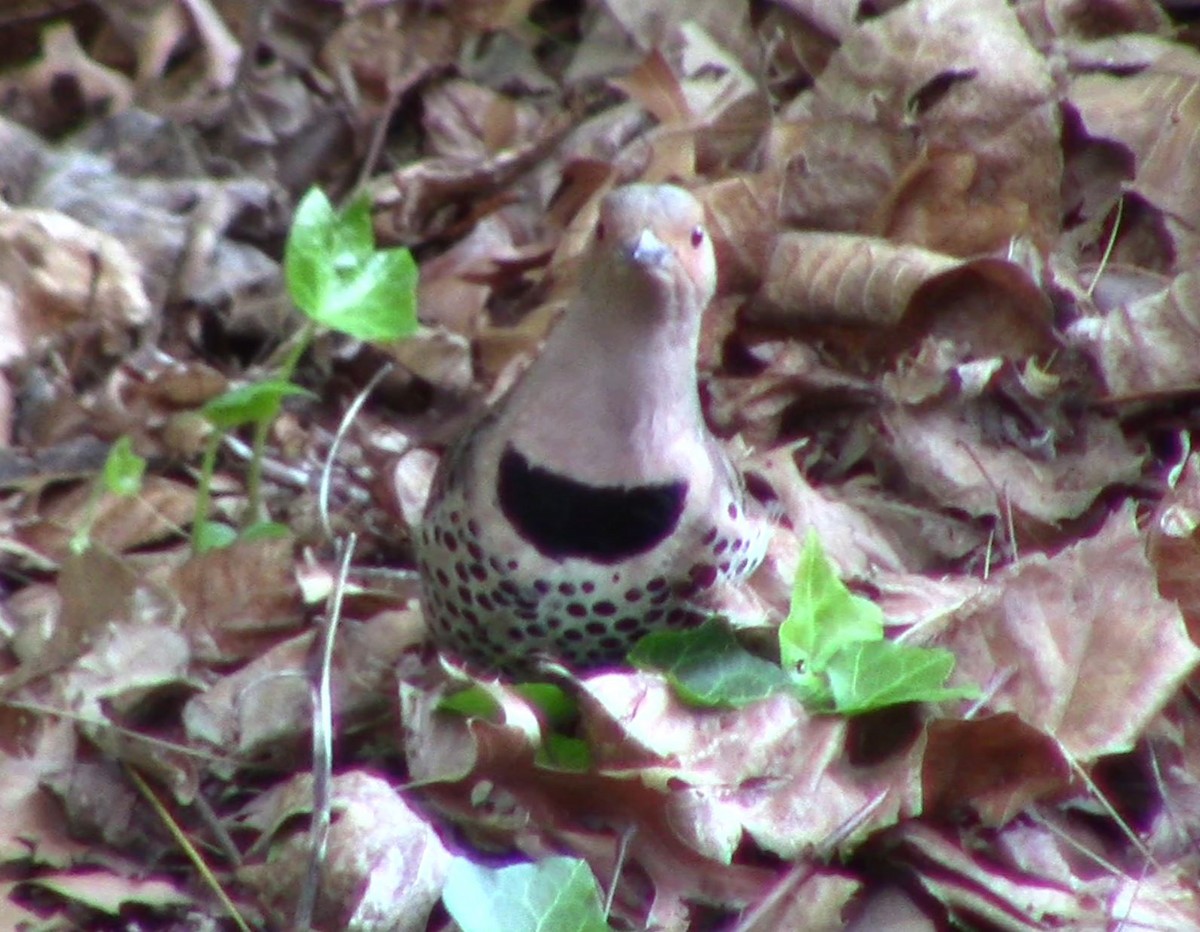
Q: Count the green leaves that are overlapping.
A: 3